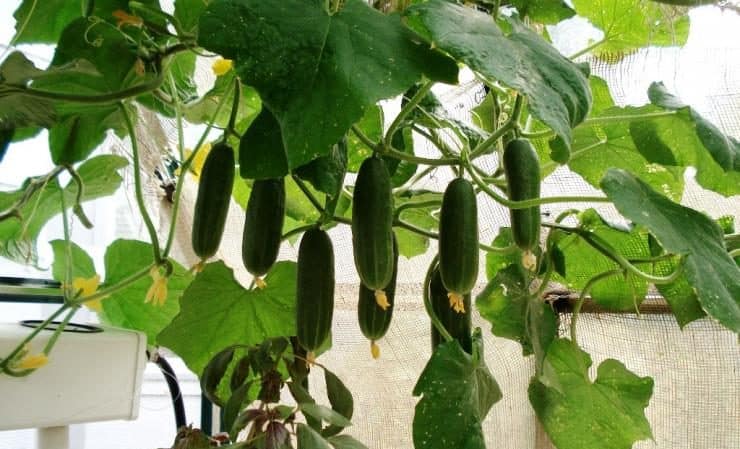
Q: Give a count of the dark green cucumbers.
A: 8